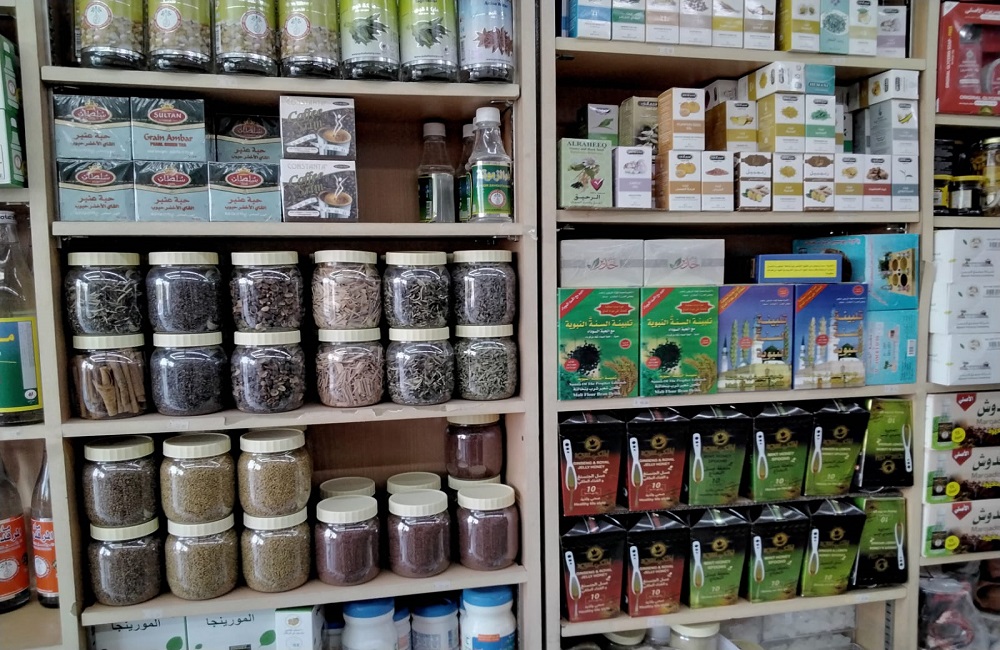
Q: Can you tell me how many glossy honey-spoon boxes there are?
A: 12